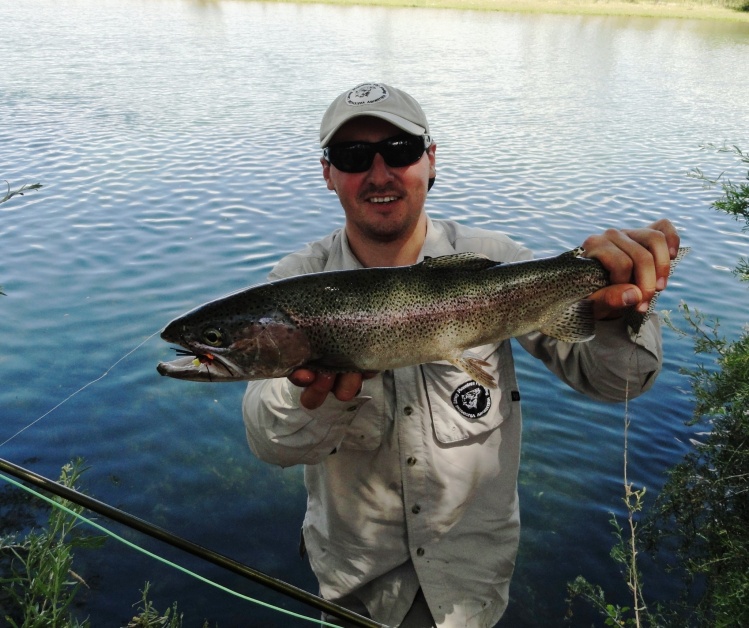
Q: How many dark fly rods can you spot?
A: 1